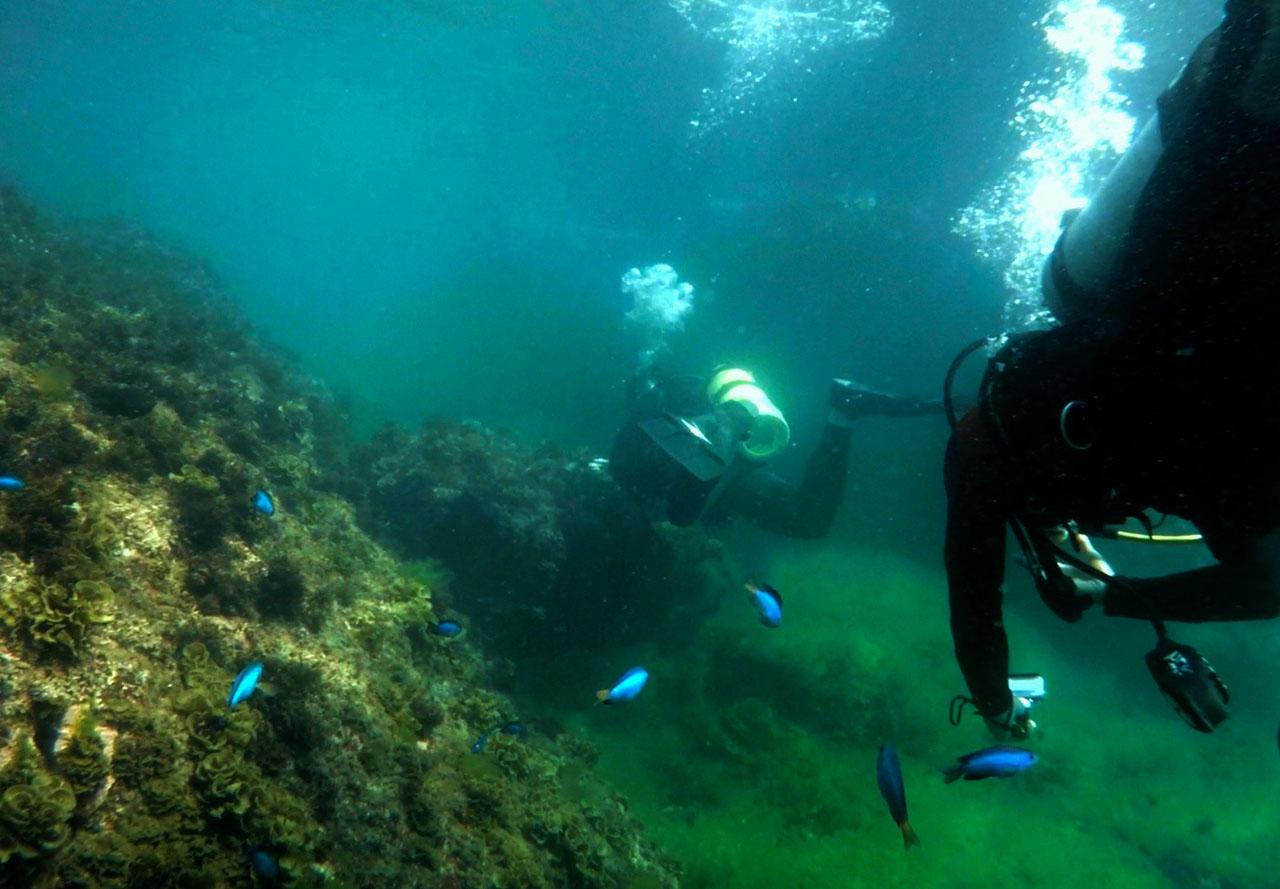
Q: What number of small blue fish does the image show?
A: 11